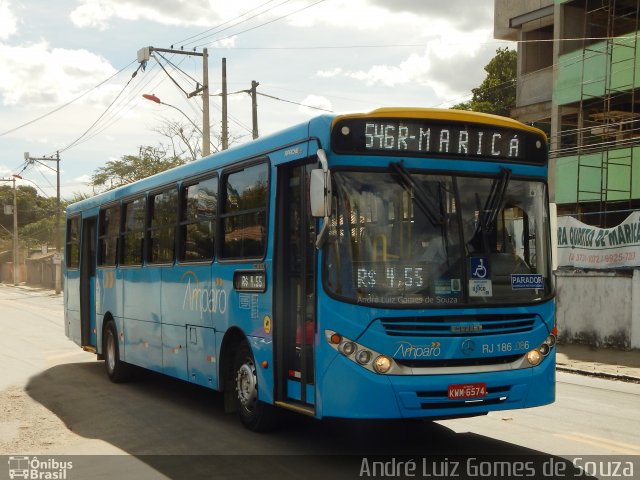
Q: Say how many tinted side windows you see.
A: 6